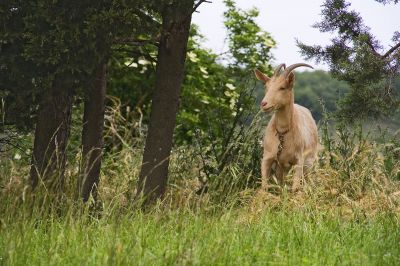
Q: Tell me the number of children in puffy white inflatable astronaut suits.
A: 0